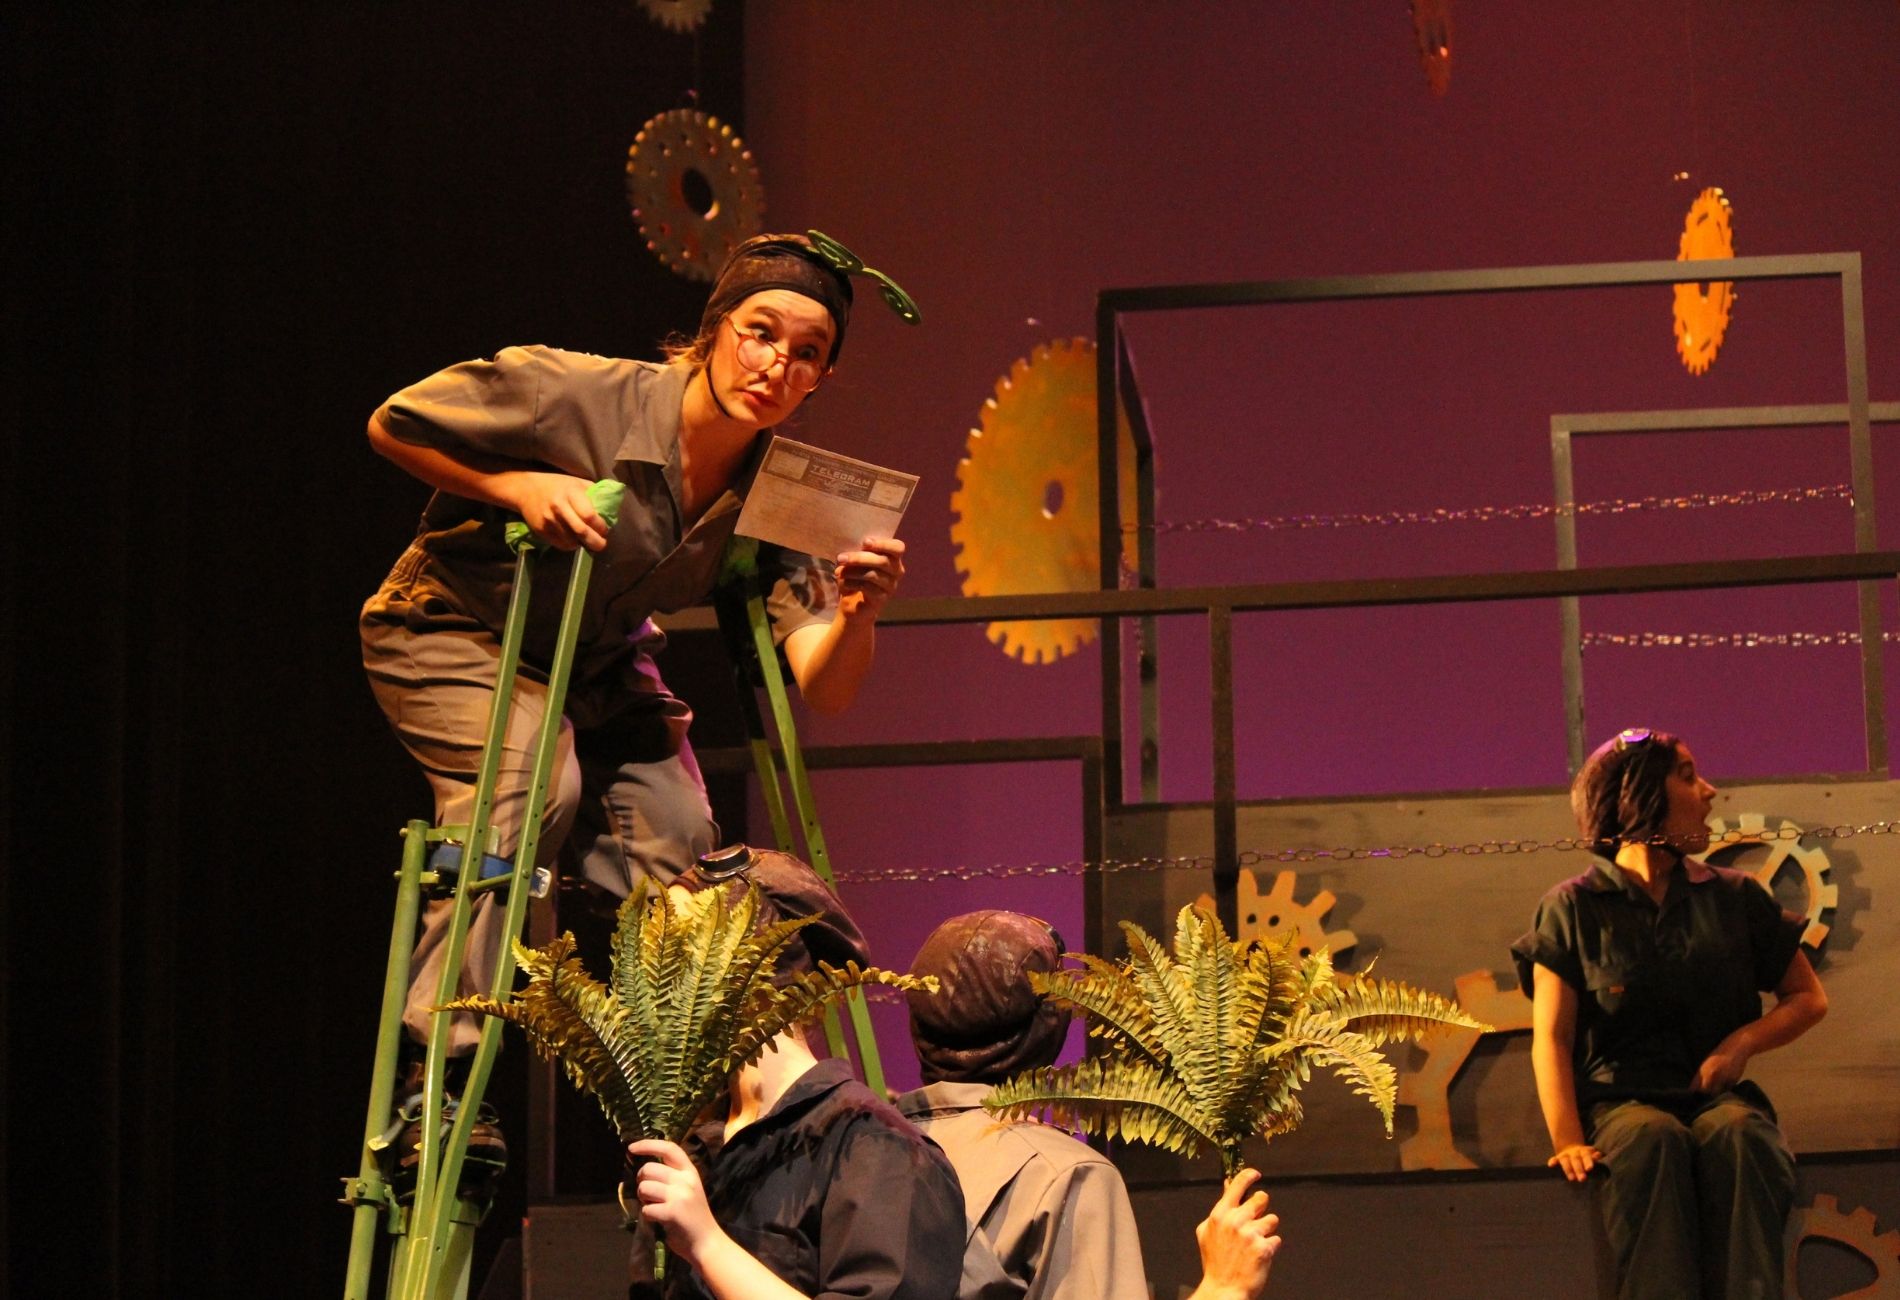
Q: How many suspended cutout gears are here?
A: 5